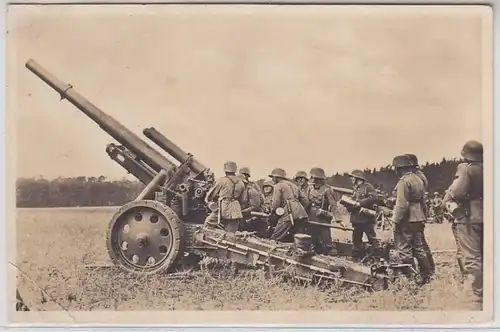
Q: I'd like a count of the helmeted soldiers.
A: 10